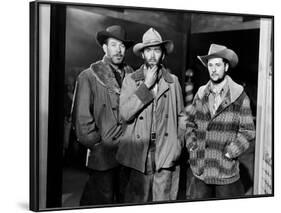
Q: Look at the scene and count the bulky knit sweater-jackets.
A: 1